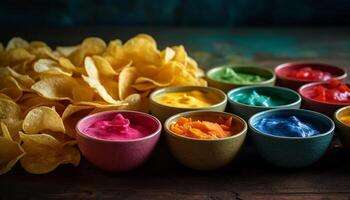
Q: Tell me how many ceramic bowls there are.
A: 9